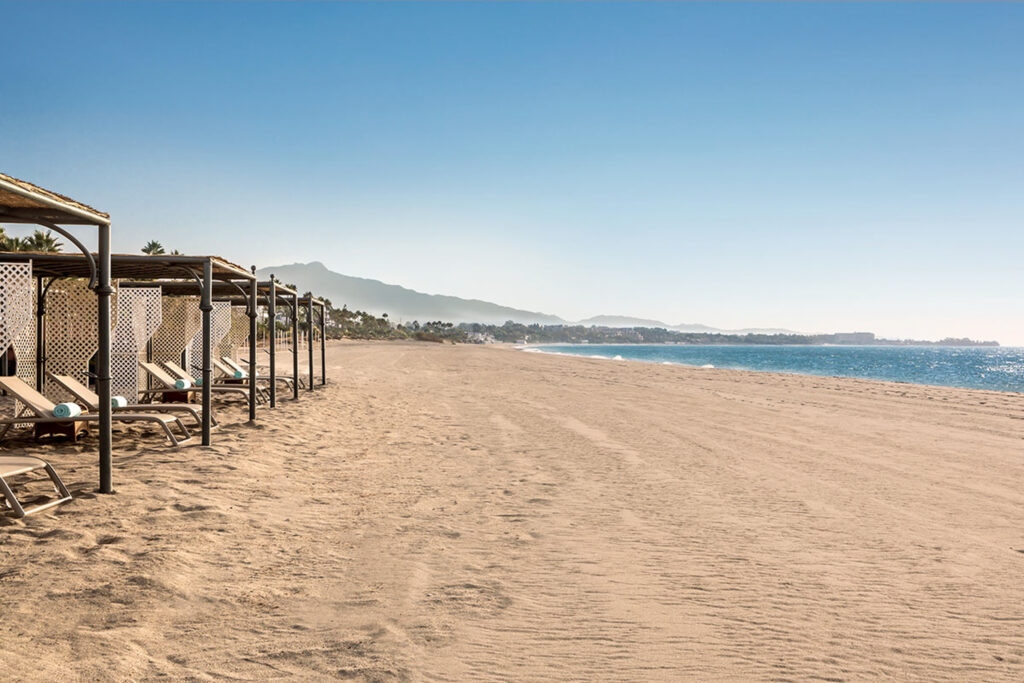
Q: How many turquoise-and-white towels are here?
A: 5